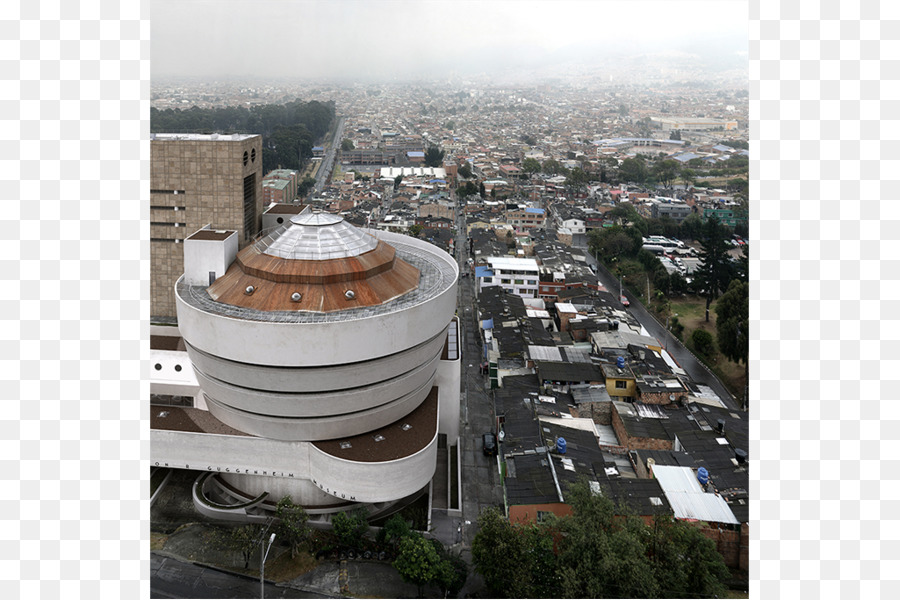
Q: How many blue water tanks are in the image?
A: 3